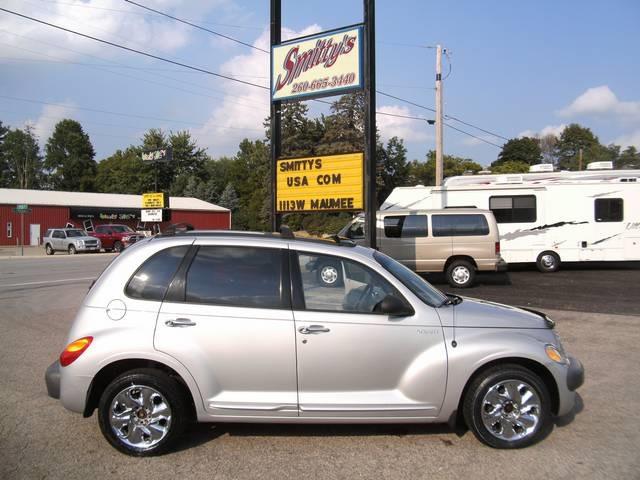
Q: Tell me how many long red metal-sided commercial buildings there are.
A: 1